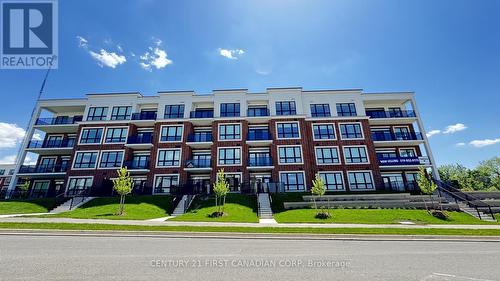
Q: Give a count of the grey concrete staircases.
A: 4